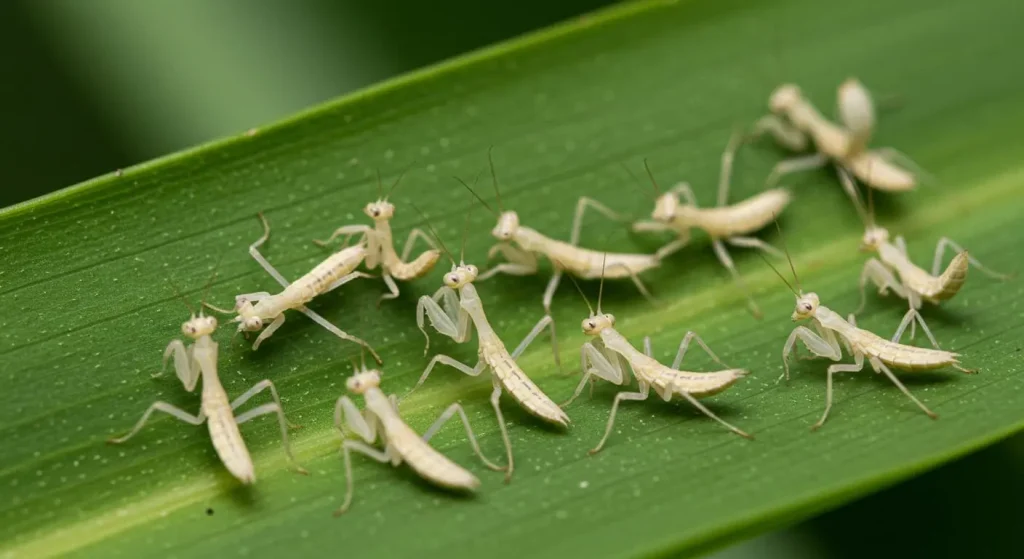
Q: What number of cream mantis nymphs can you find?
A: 11